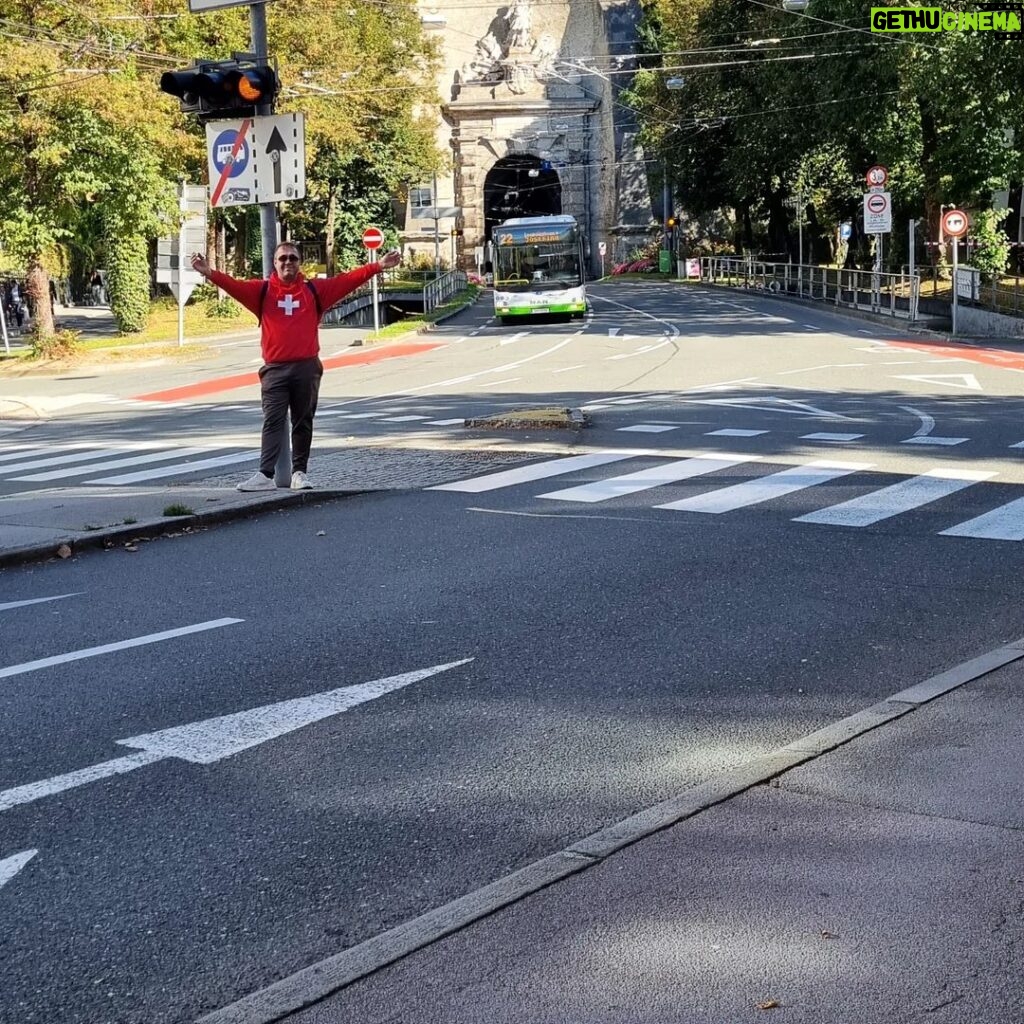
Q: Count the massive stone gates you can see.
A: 1